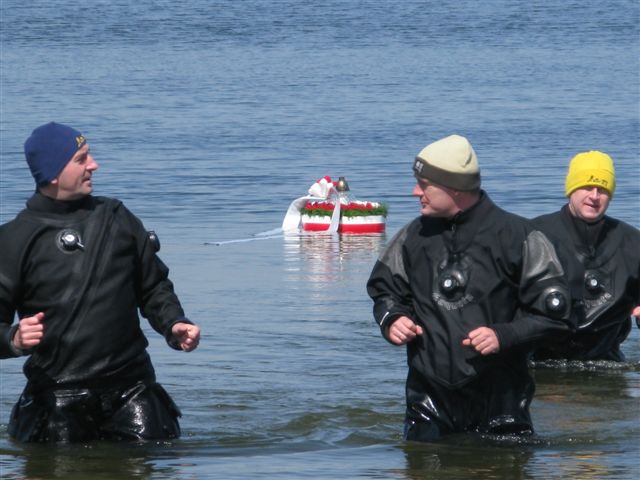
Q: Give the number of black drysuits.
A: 3